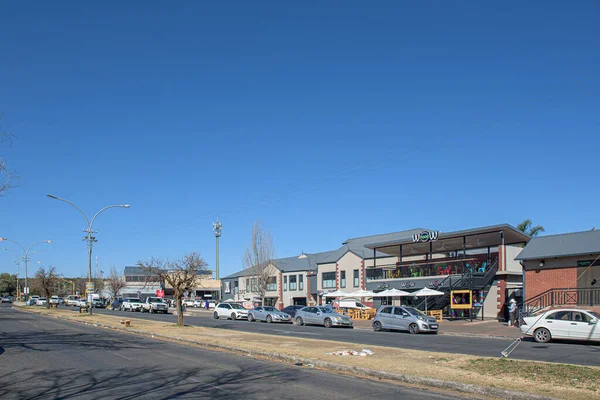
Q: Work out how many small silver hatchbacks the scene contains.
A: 1